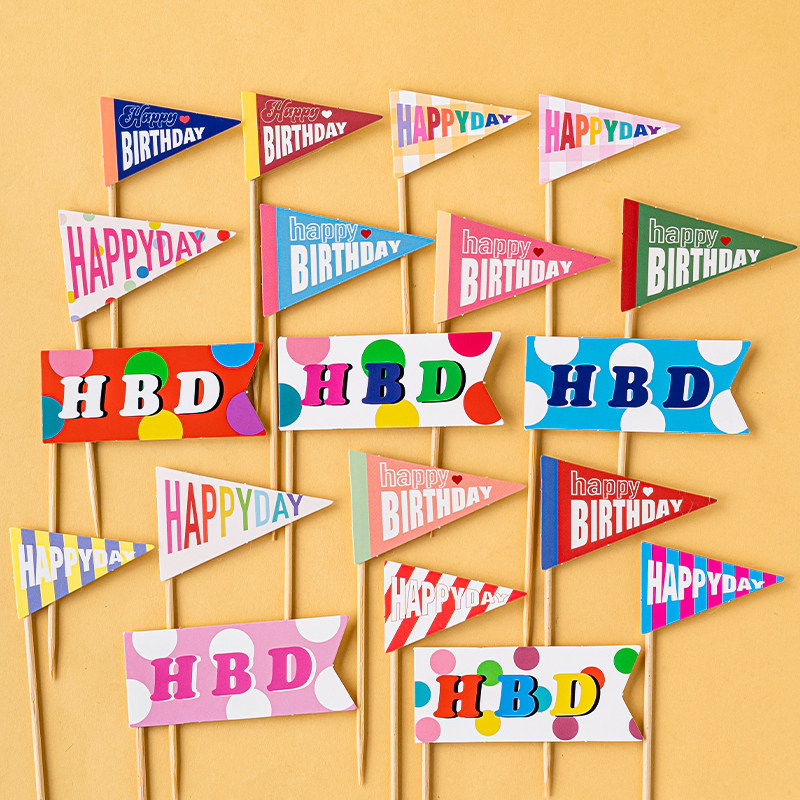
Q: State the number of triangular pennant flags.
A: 14